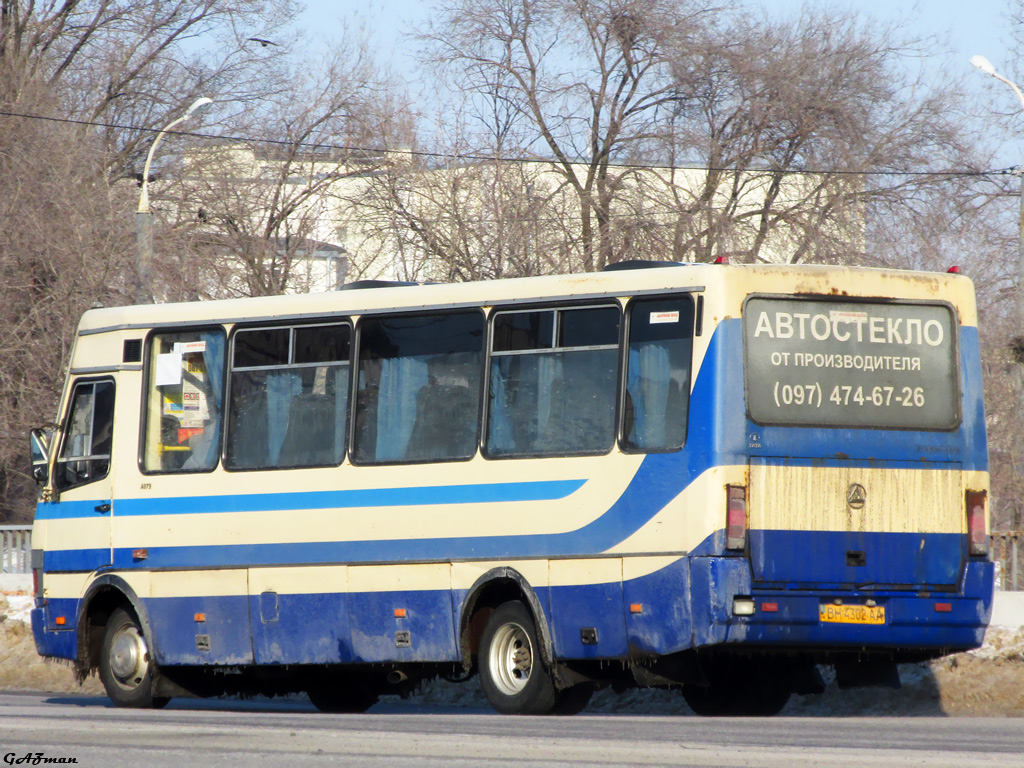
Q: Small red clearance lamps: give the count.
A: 2